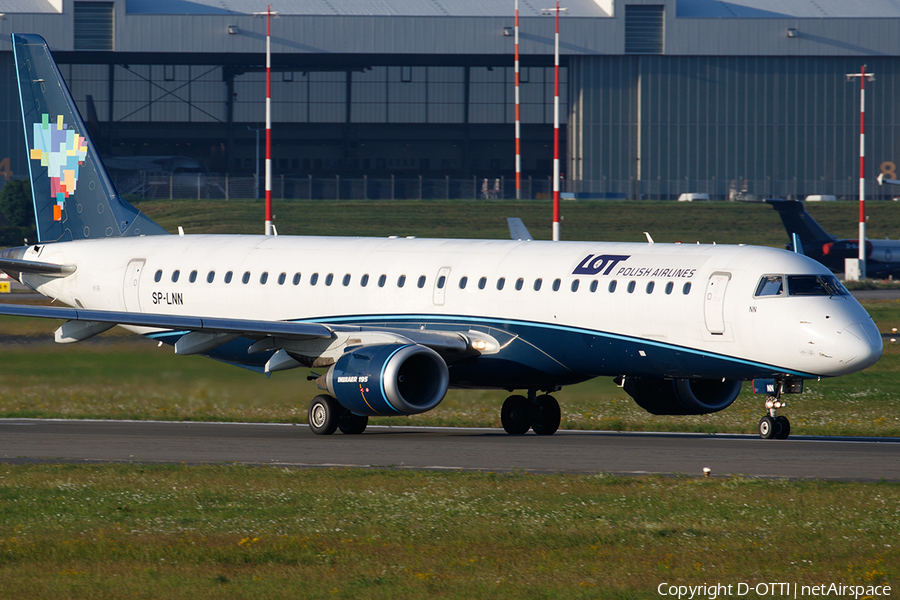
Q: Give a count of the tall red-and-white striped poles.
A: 4